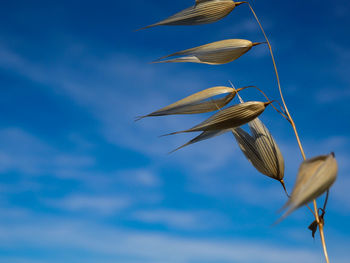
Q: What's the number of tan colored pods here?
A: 6